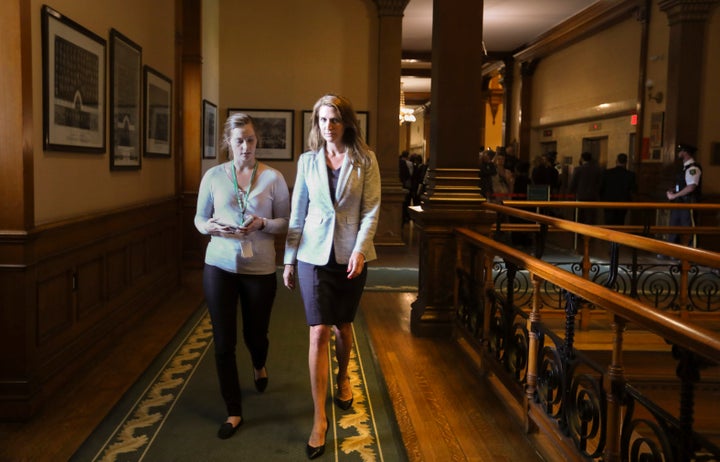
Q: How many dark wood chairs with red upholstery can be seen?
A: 0